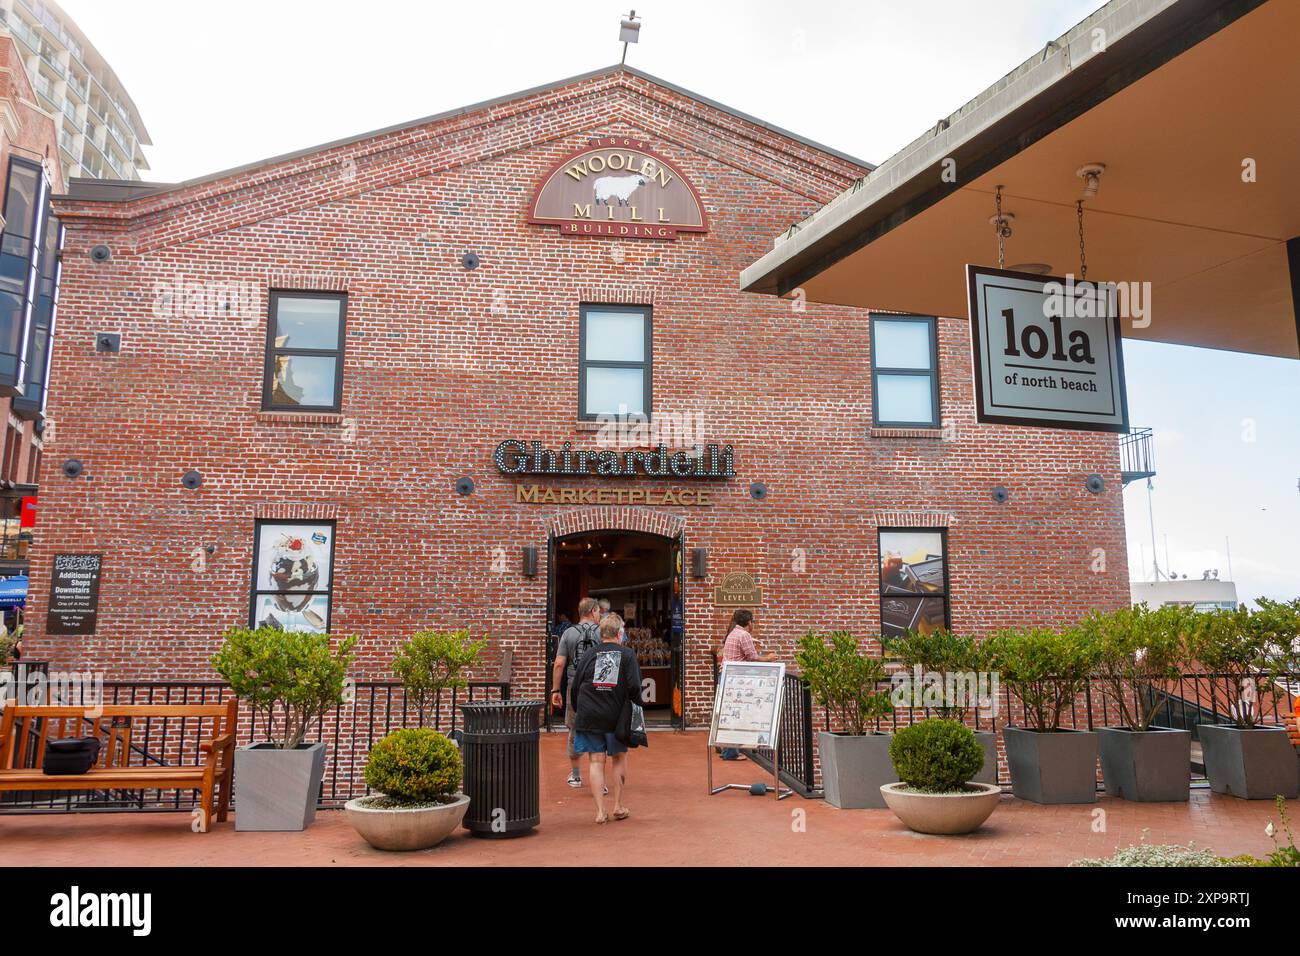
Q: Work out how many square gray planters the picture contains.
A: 6